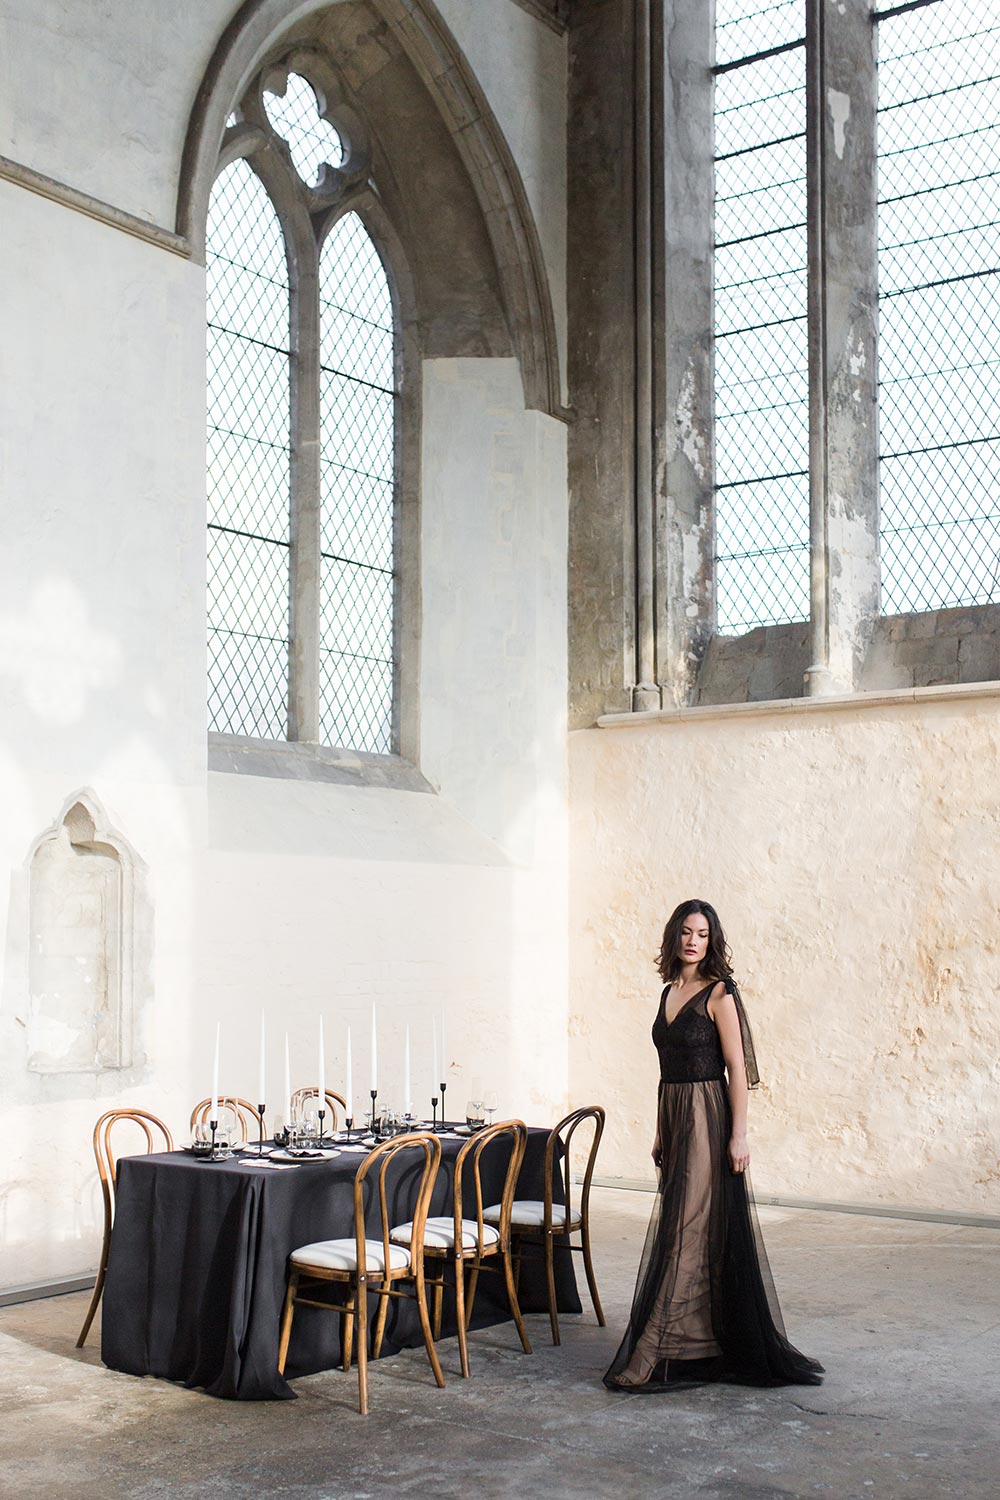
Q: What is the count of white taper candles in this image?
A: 9